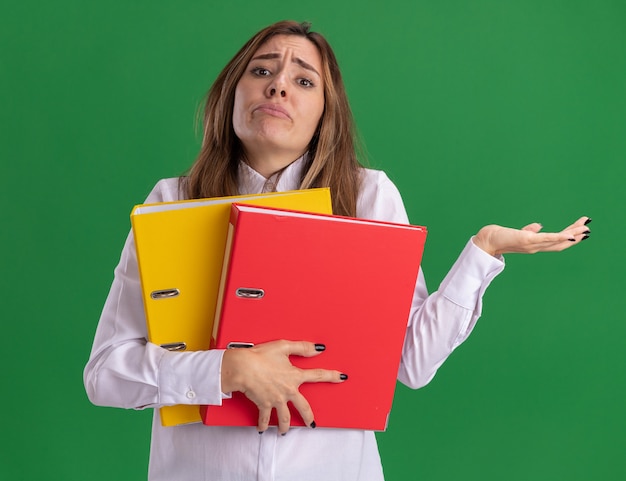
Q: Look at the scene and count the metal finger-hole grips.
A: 4